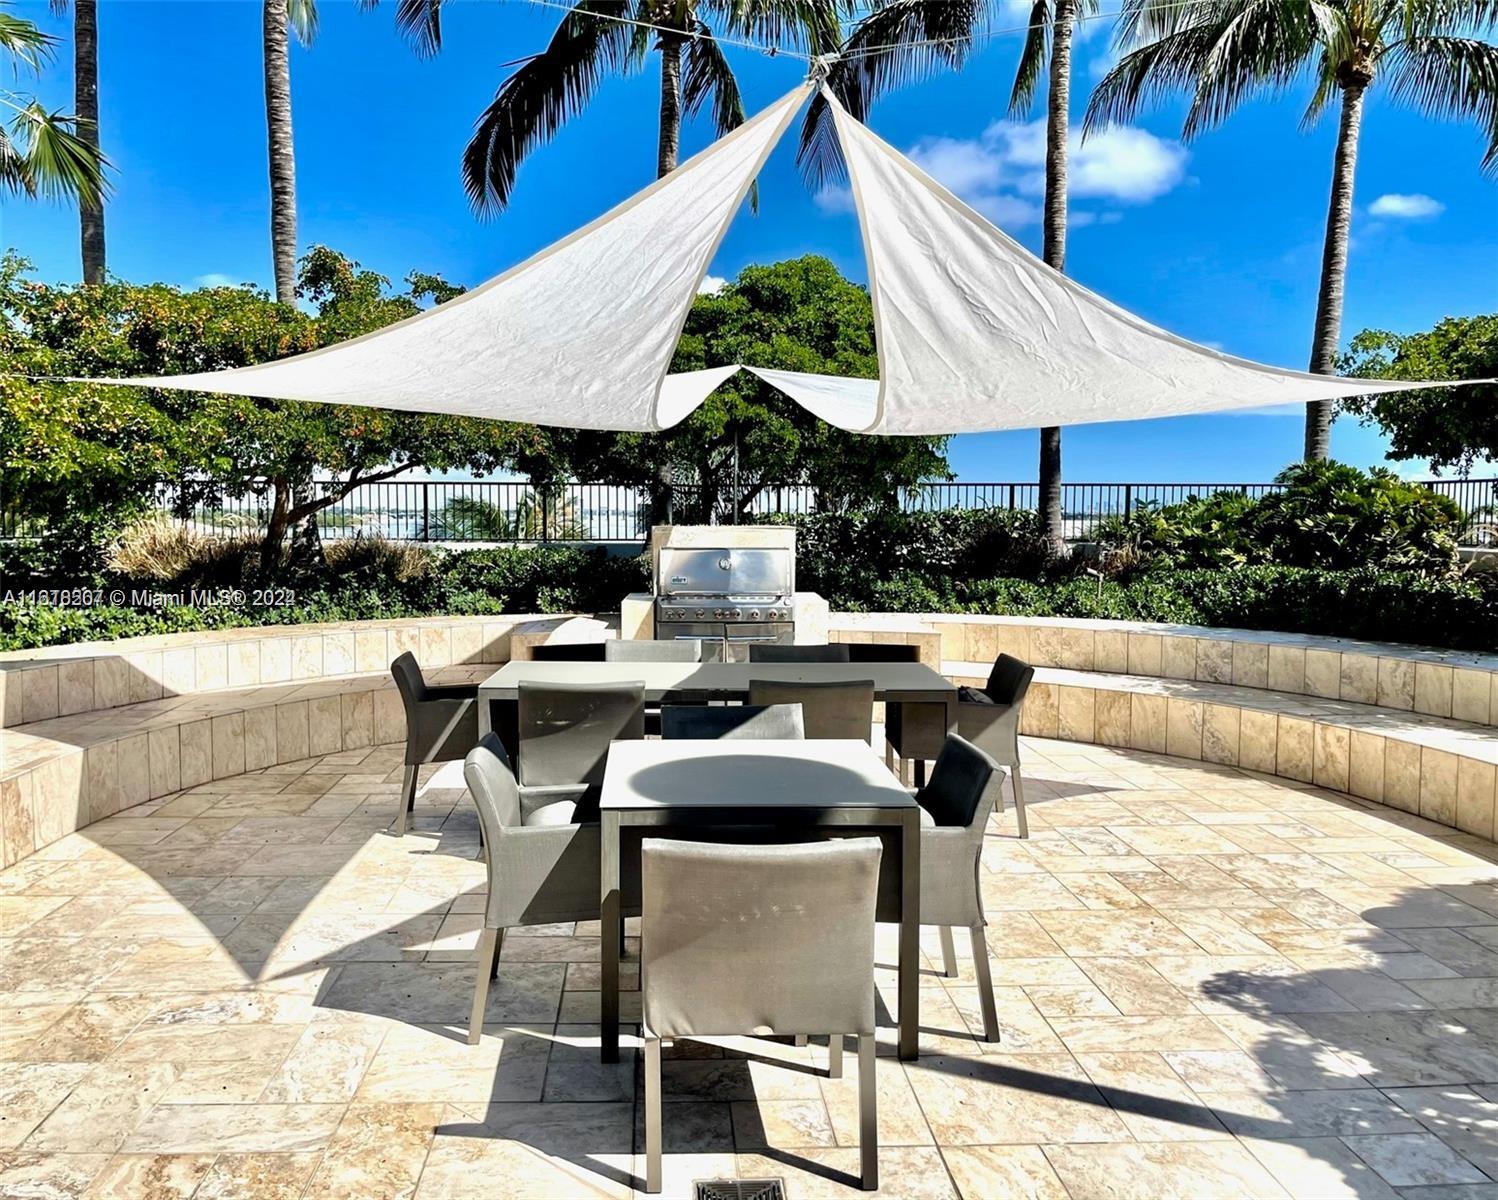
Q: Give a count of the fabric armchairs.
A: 10